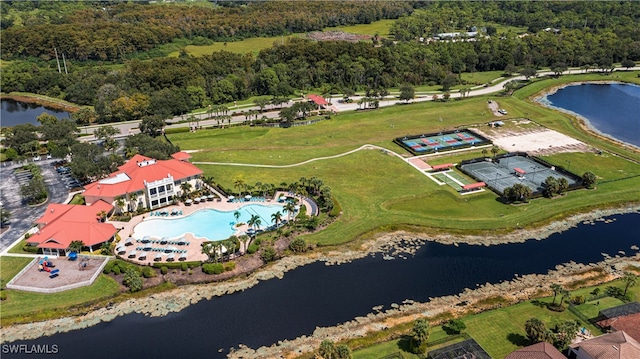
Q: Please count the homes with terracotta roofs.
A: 3